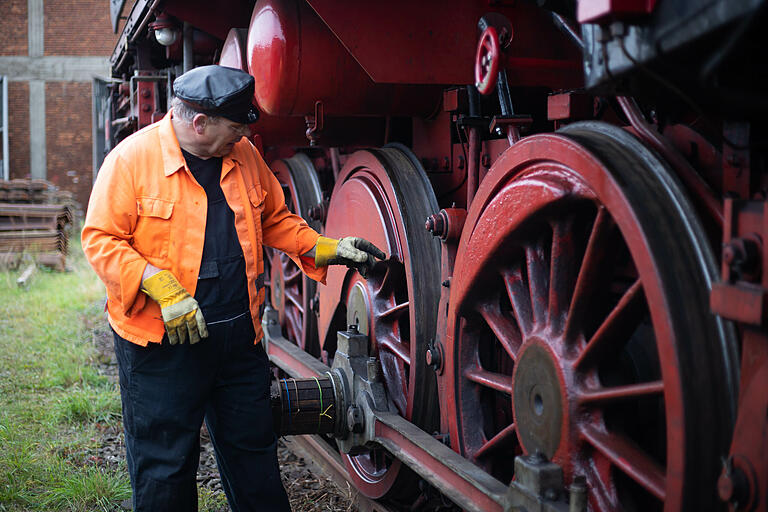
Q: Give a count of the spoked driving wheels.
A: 3